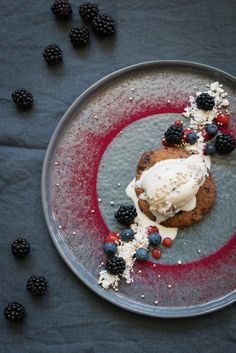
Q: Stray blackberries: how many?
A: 9